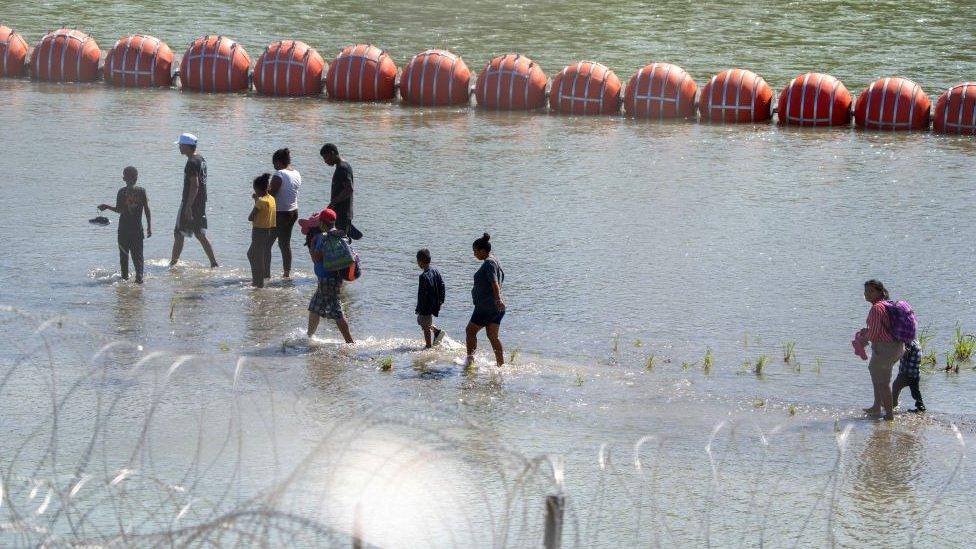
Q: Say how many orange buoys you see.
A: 14